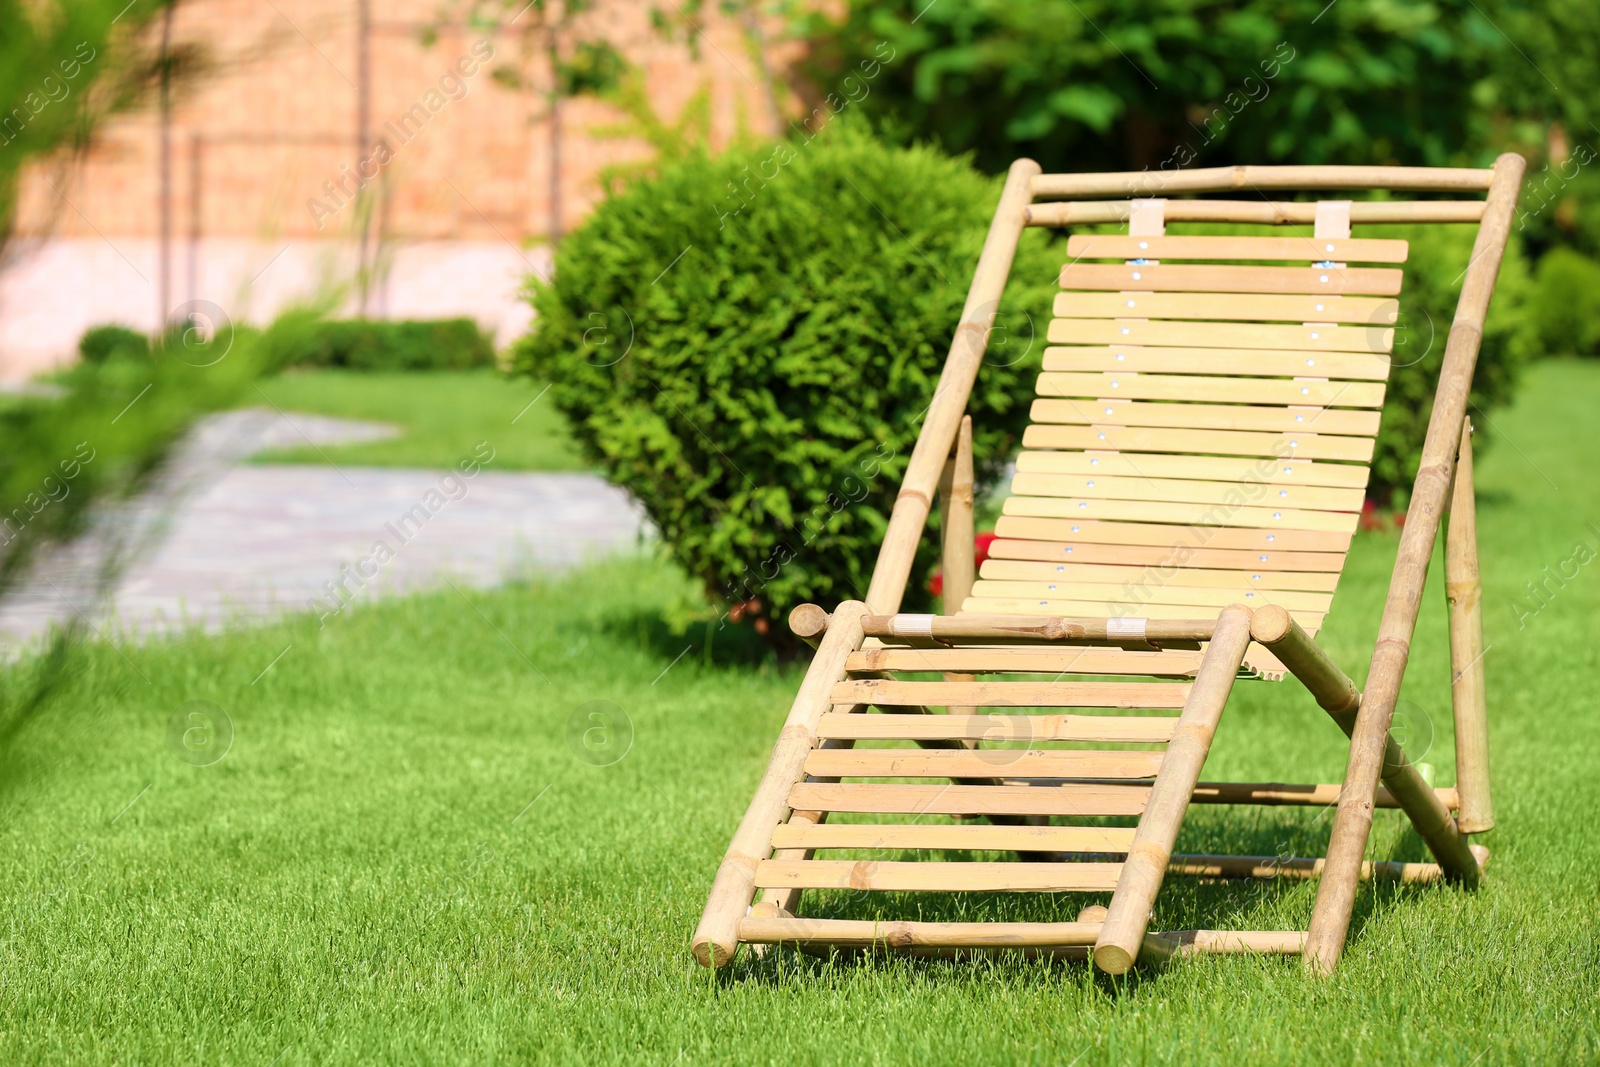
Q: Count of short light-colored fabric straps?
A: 4